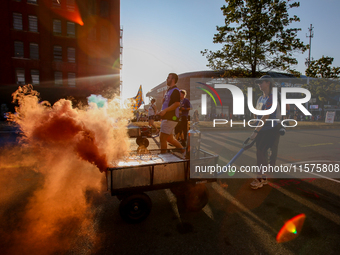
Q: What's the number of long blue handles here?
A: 1